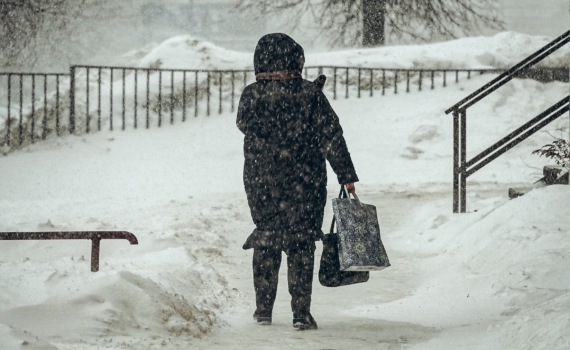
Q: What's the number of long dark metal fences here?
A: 1